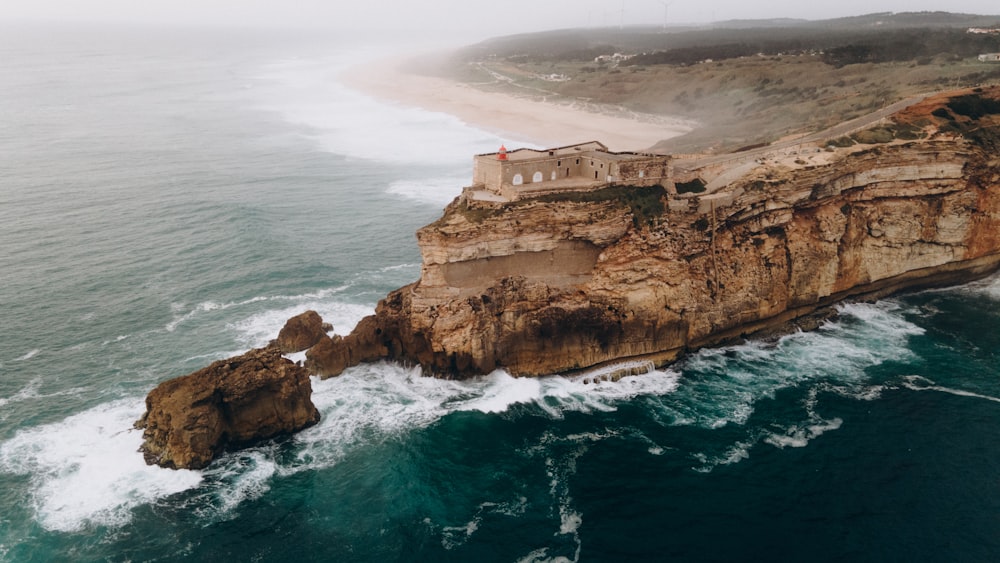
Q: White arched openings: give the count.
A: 3